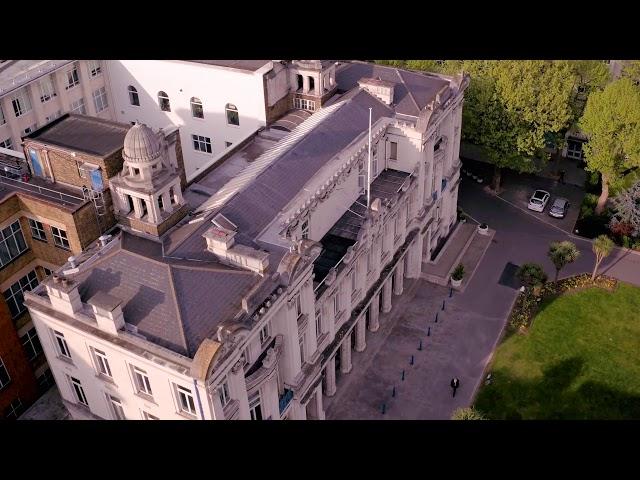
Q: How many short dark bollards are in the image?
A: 9